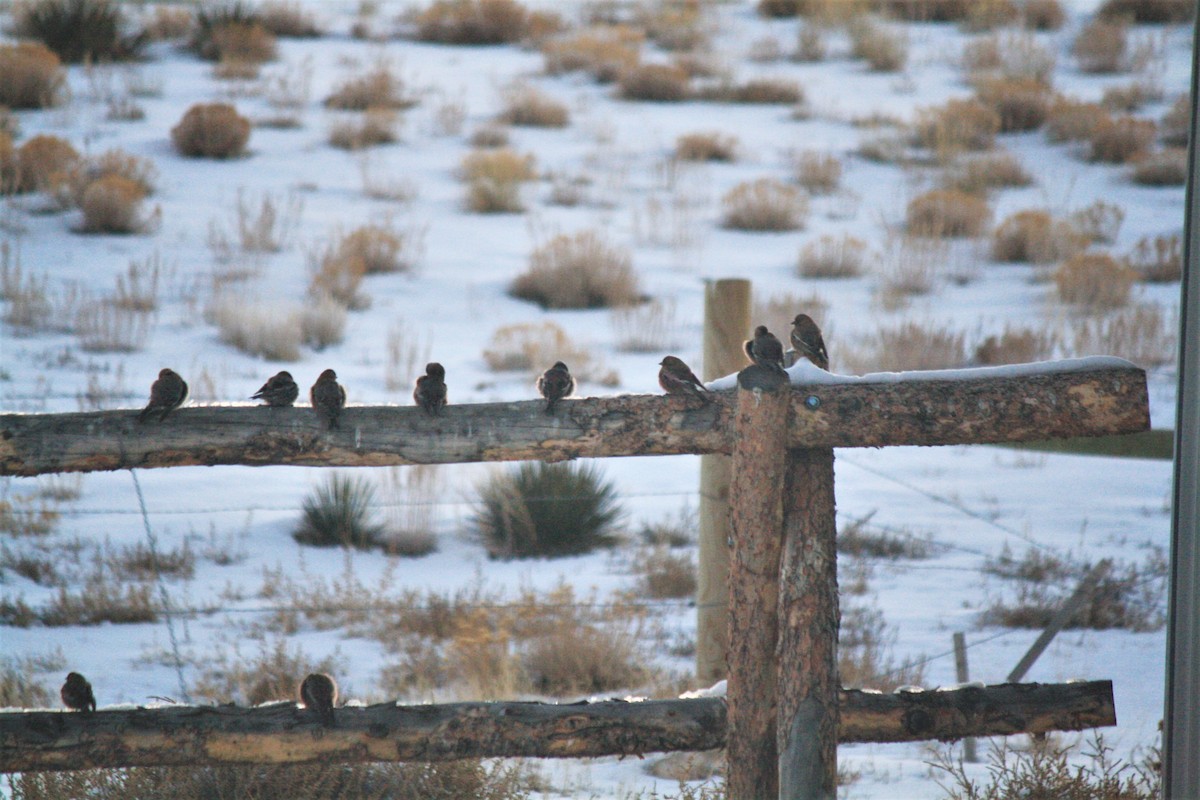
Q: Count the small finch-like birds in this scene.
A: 10